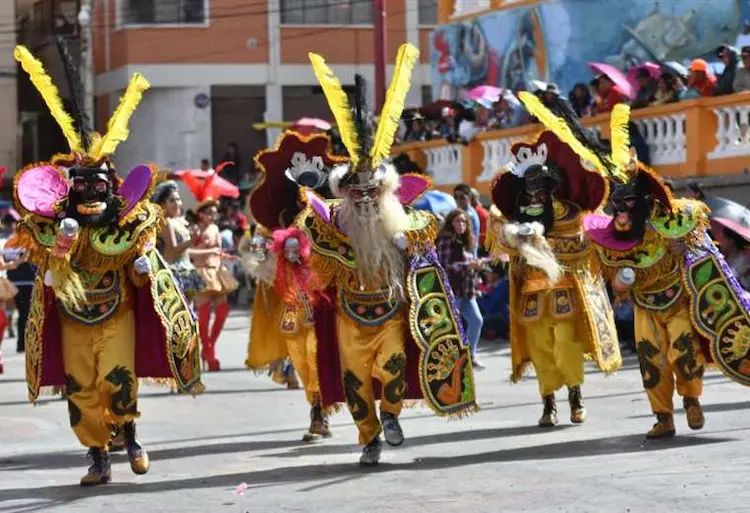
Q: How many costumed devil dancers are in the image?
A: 5